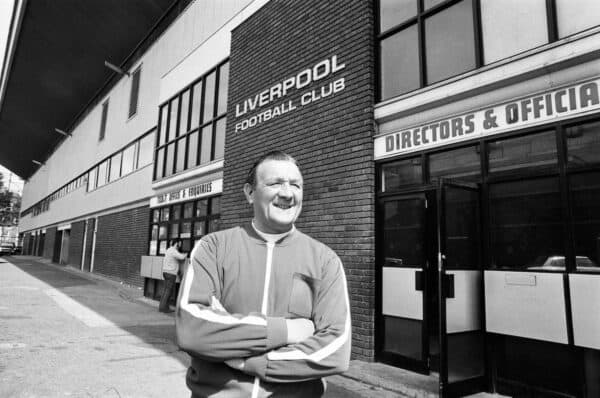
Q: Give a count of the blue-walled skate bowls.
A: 0